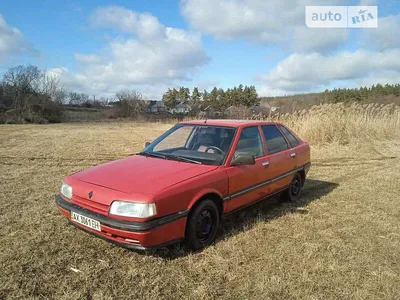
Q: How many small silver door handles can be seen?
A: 2